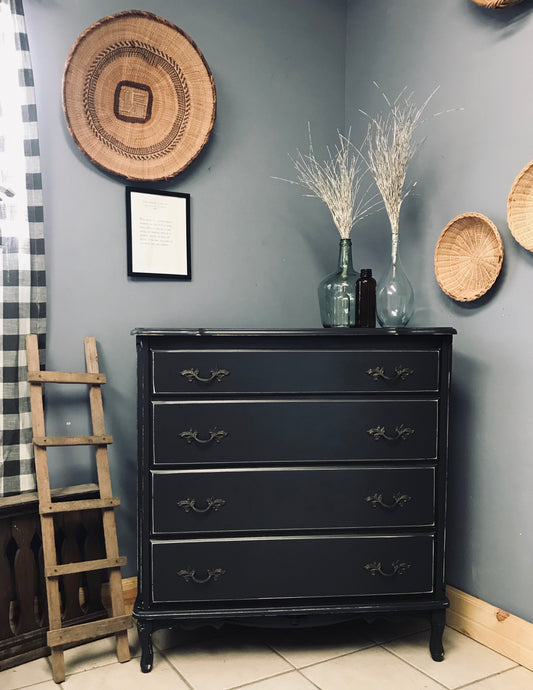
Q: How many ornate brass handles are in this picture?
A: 8